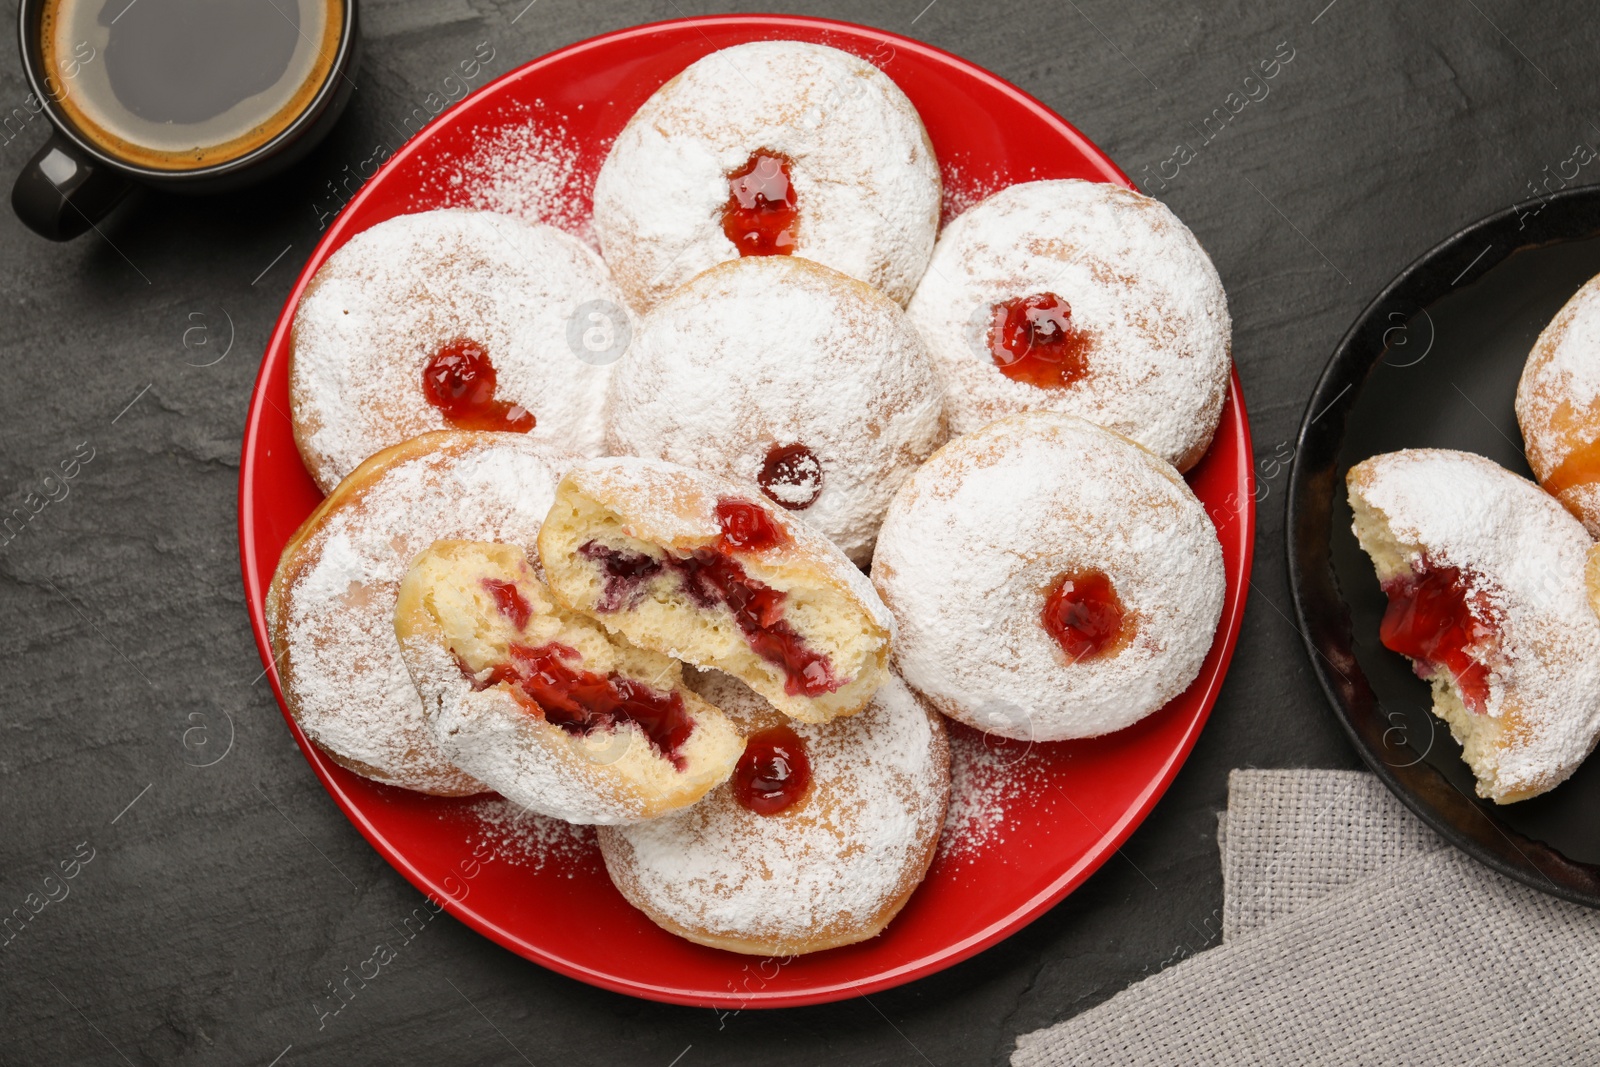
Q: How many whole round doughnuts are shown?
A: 7